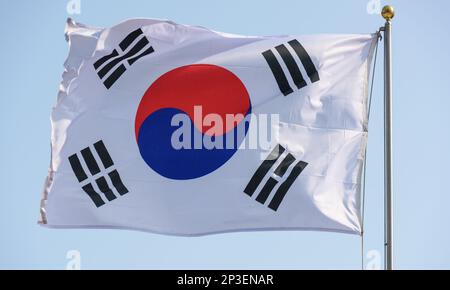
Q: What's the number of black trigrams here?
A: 4